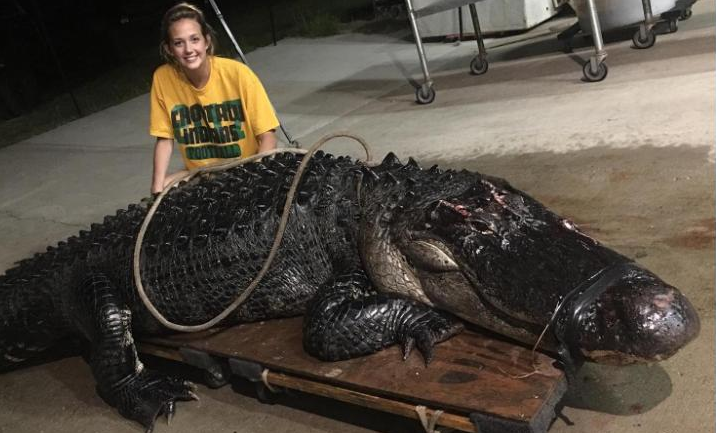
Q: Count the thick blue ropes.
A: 0